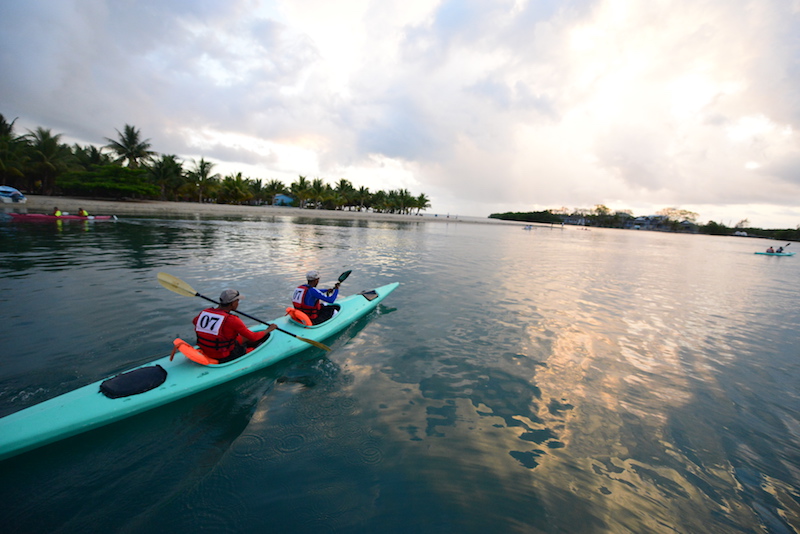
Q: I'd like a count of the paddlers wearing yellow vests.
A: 2